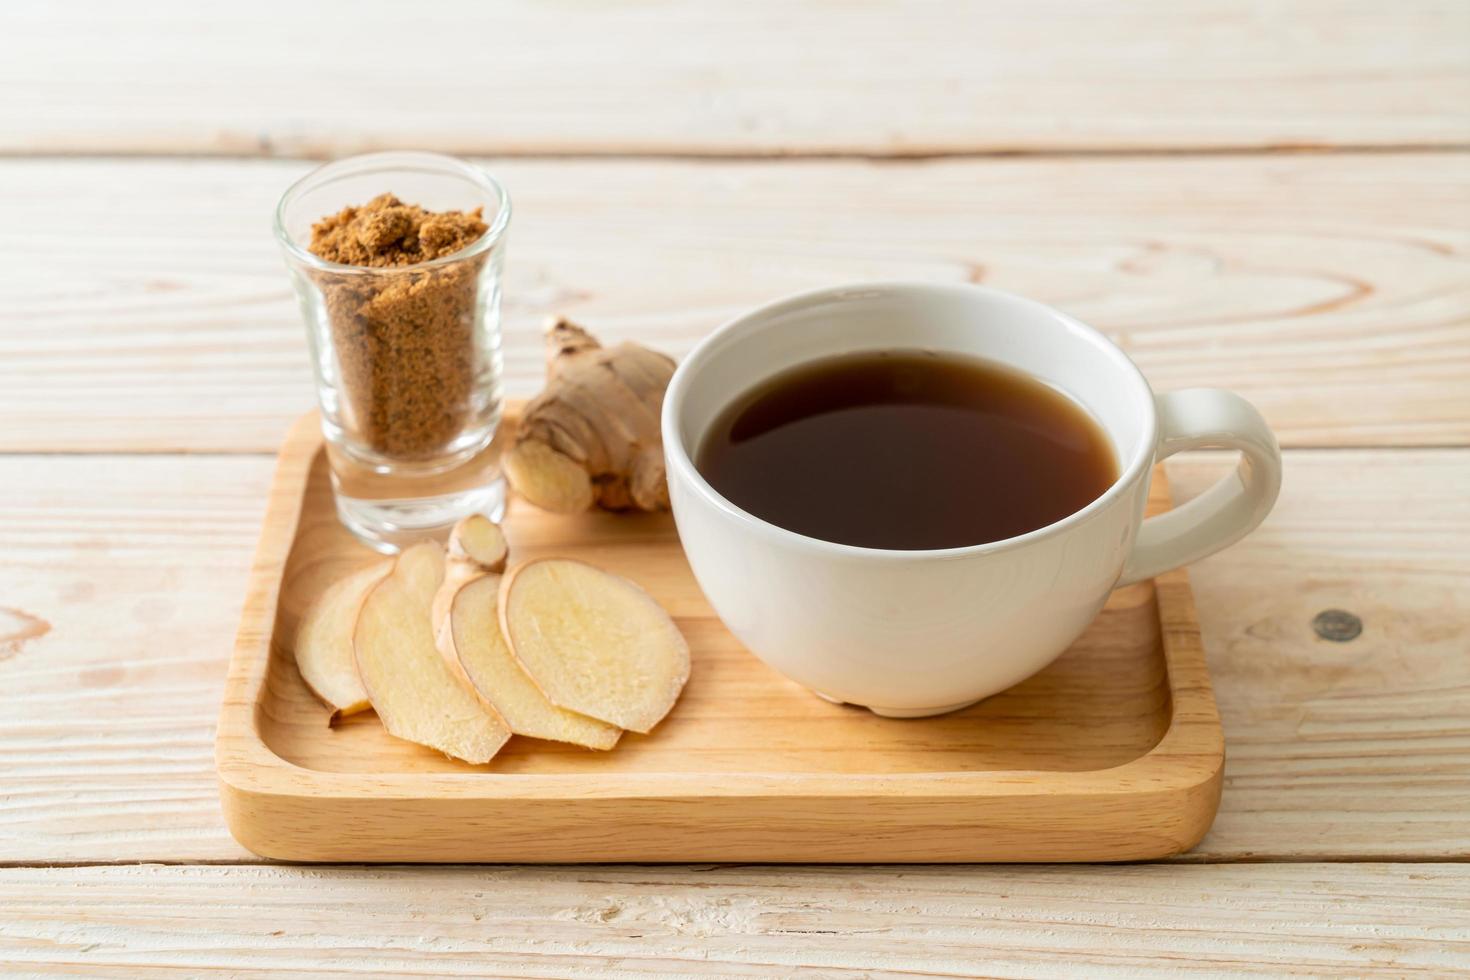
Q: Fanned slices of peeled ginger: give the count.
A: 4